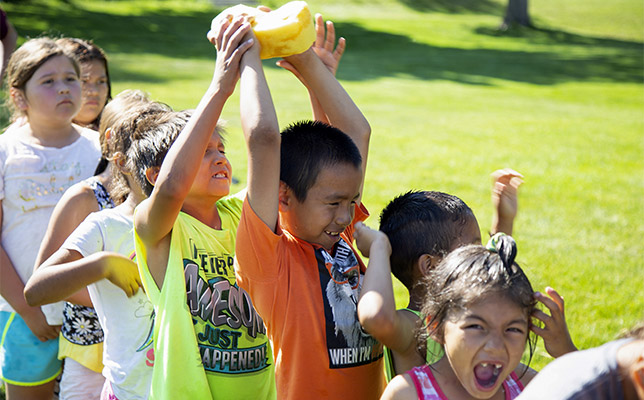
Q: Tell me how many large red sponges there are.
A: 0